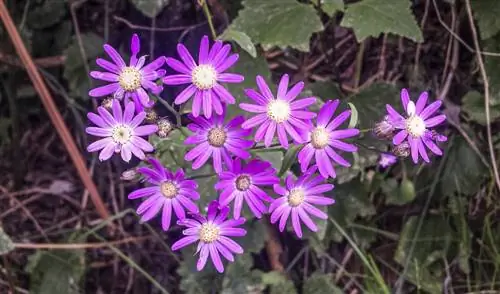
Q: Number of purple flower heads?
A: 11